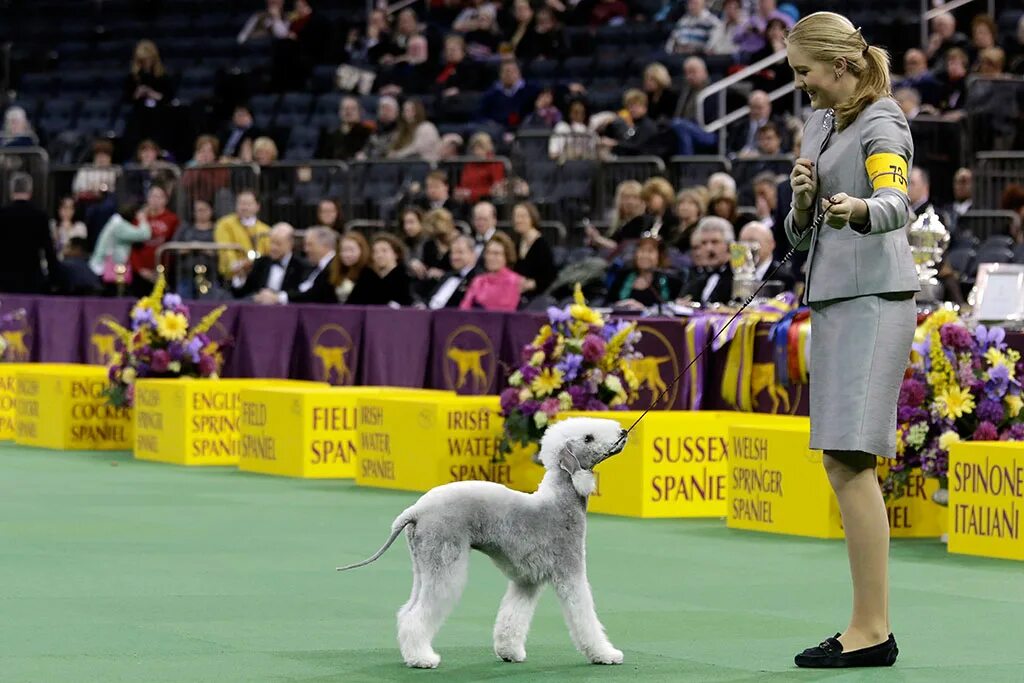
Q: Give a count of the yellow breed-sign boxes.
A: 8